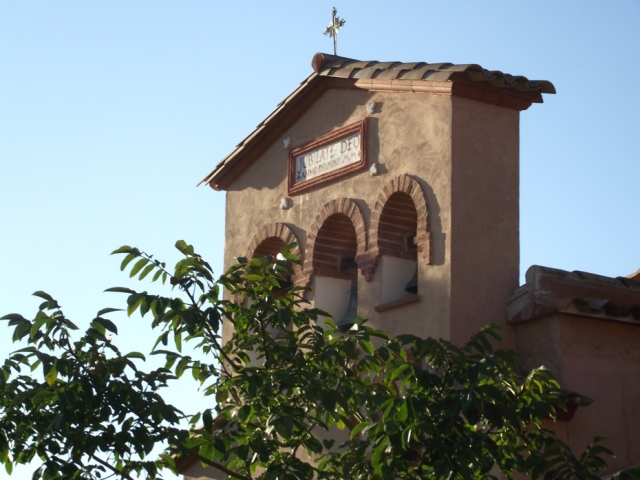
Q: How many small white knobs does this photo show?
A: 4